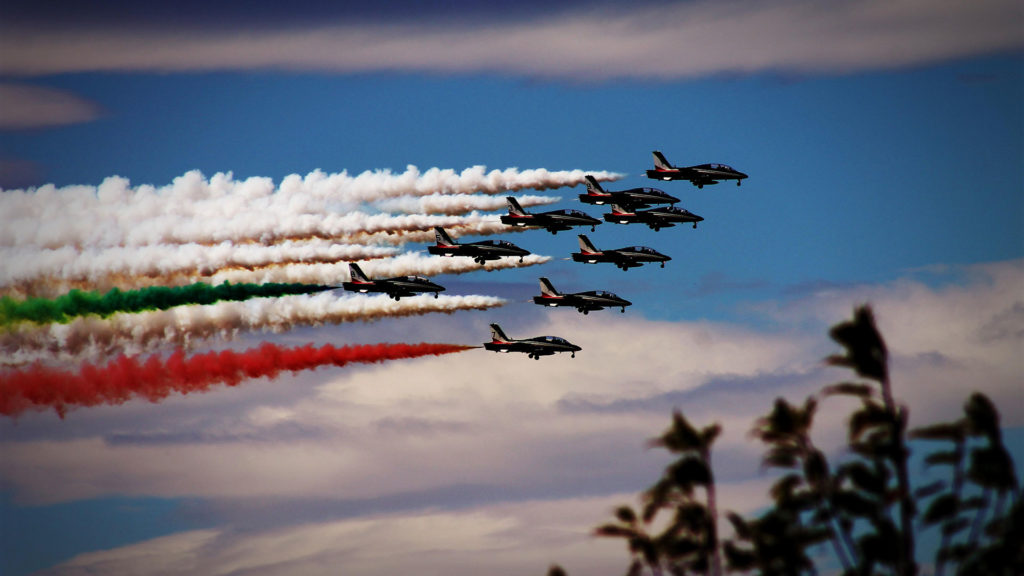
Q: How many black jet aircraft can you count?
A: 9